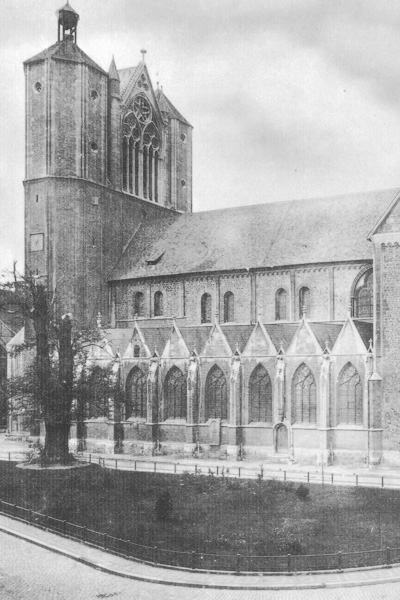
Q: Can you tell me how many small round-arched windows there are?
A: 6